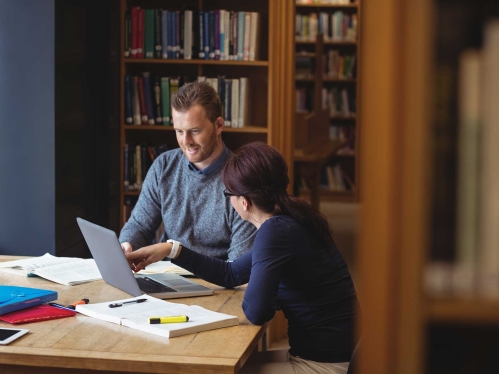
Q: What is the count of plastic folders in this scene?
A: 2